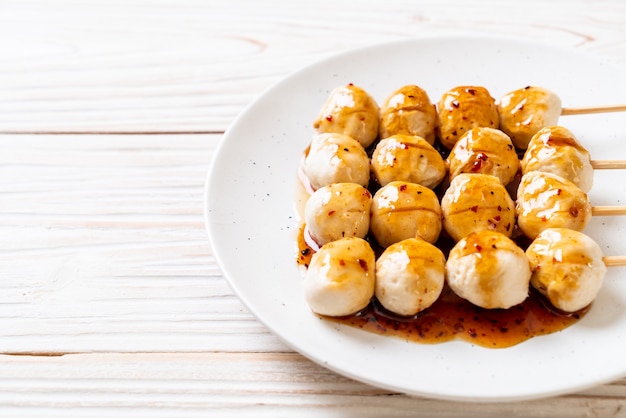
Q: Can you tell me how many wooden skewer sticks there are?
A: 4